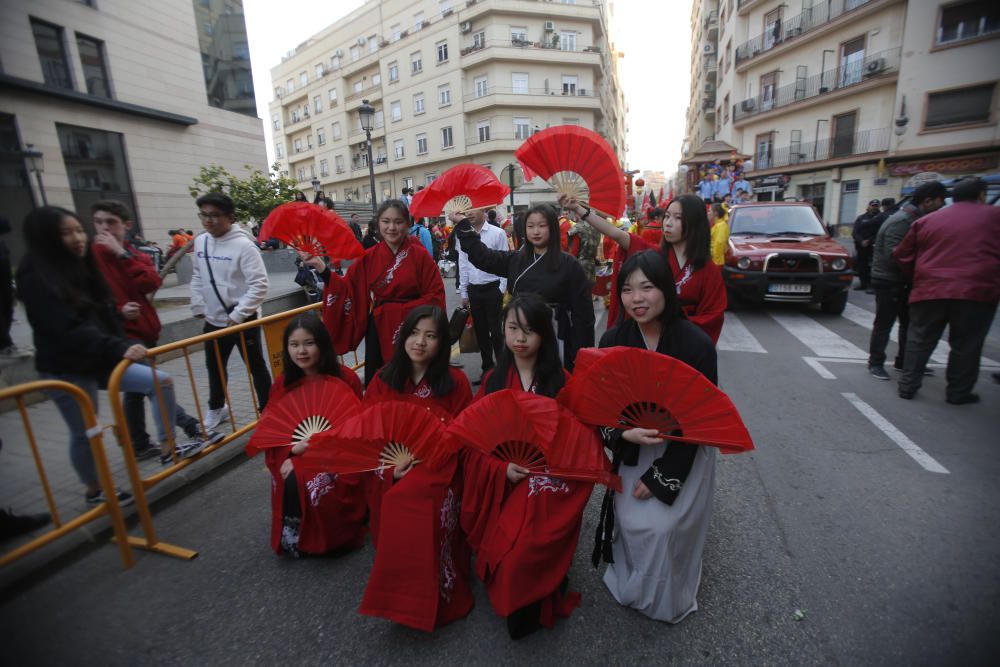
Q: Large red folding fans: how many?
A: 7